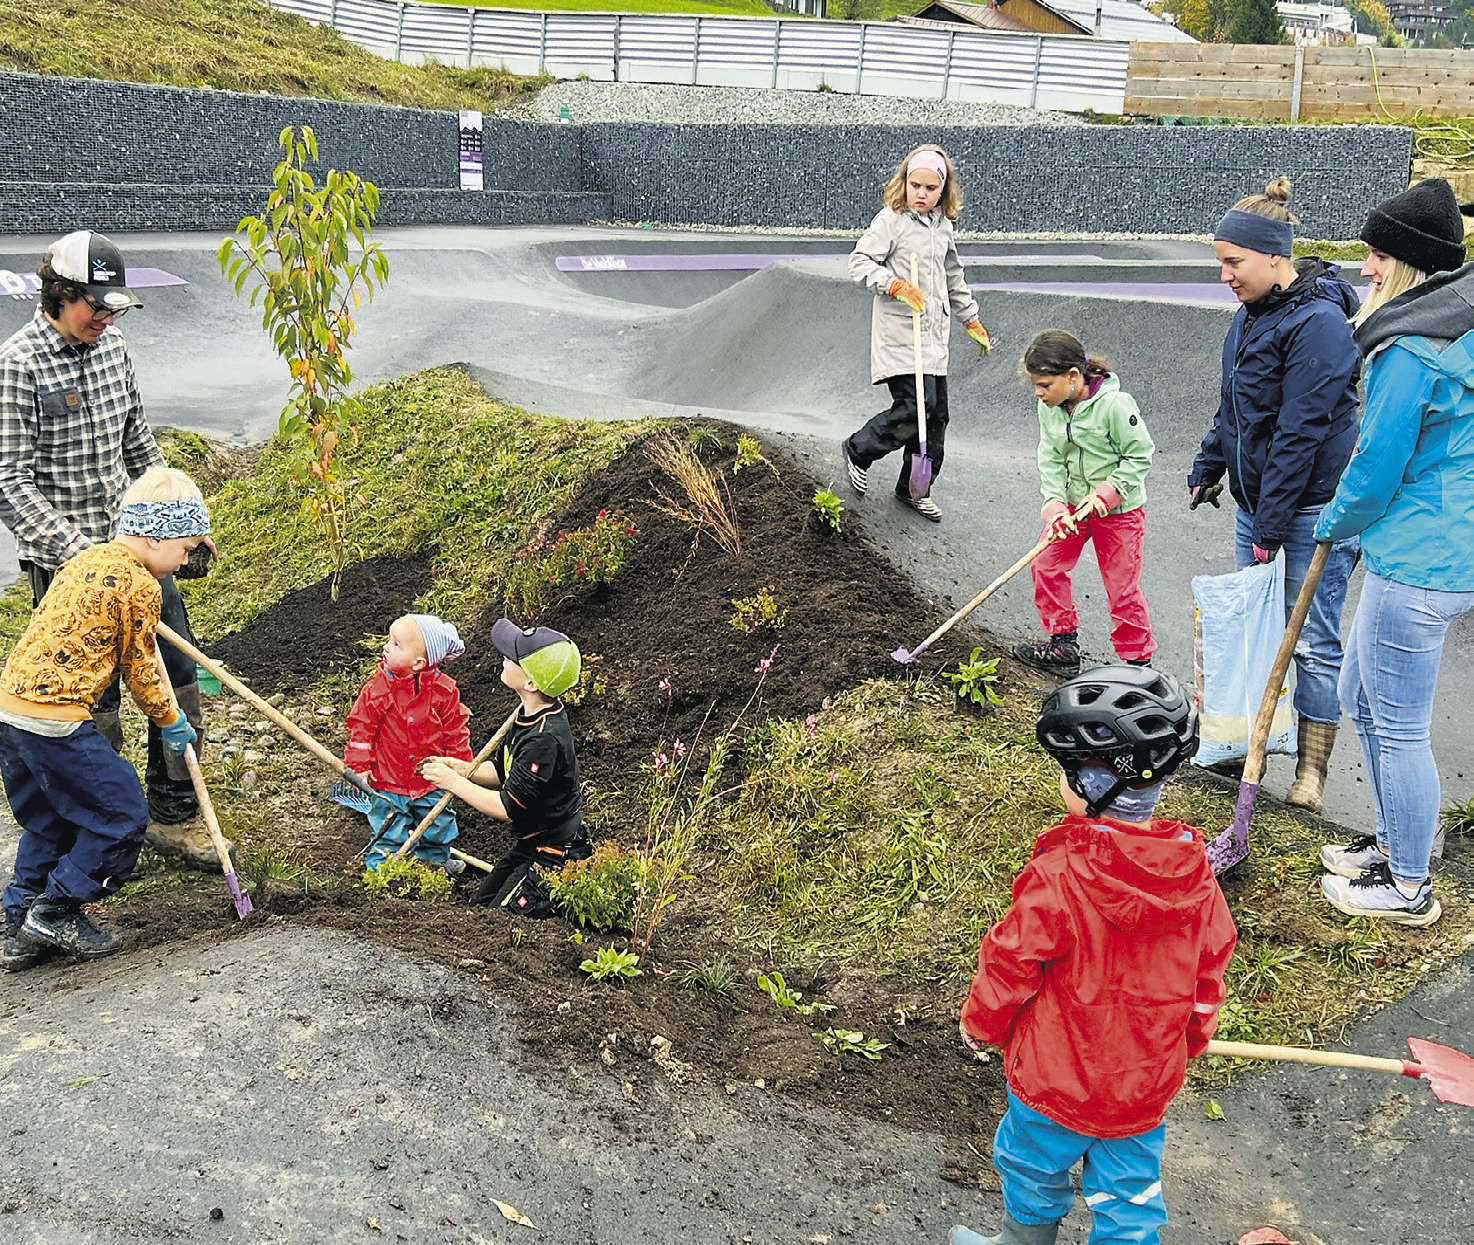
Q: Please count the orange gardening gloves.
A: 2